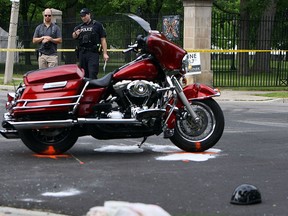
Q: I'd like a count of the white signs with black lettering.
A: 1